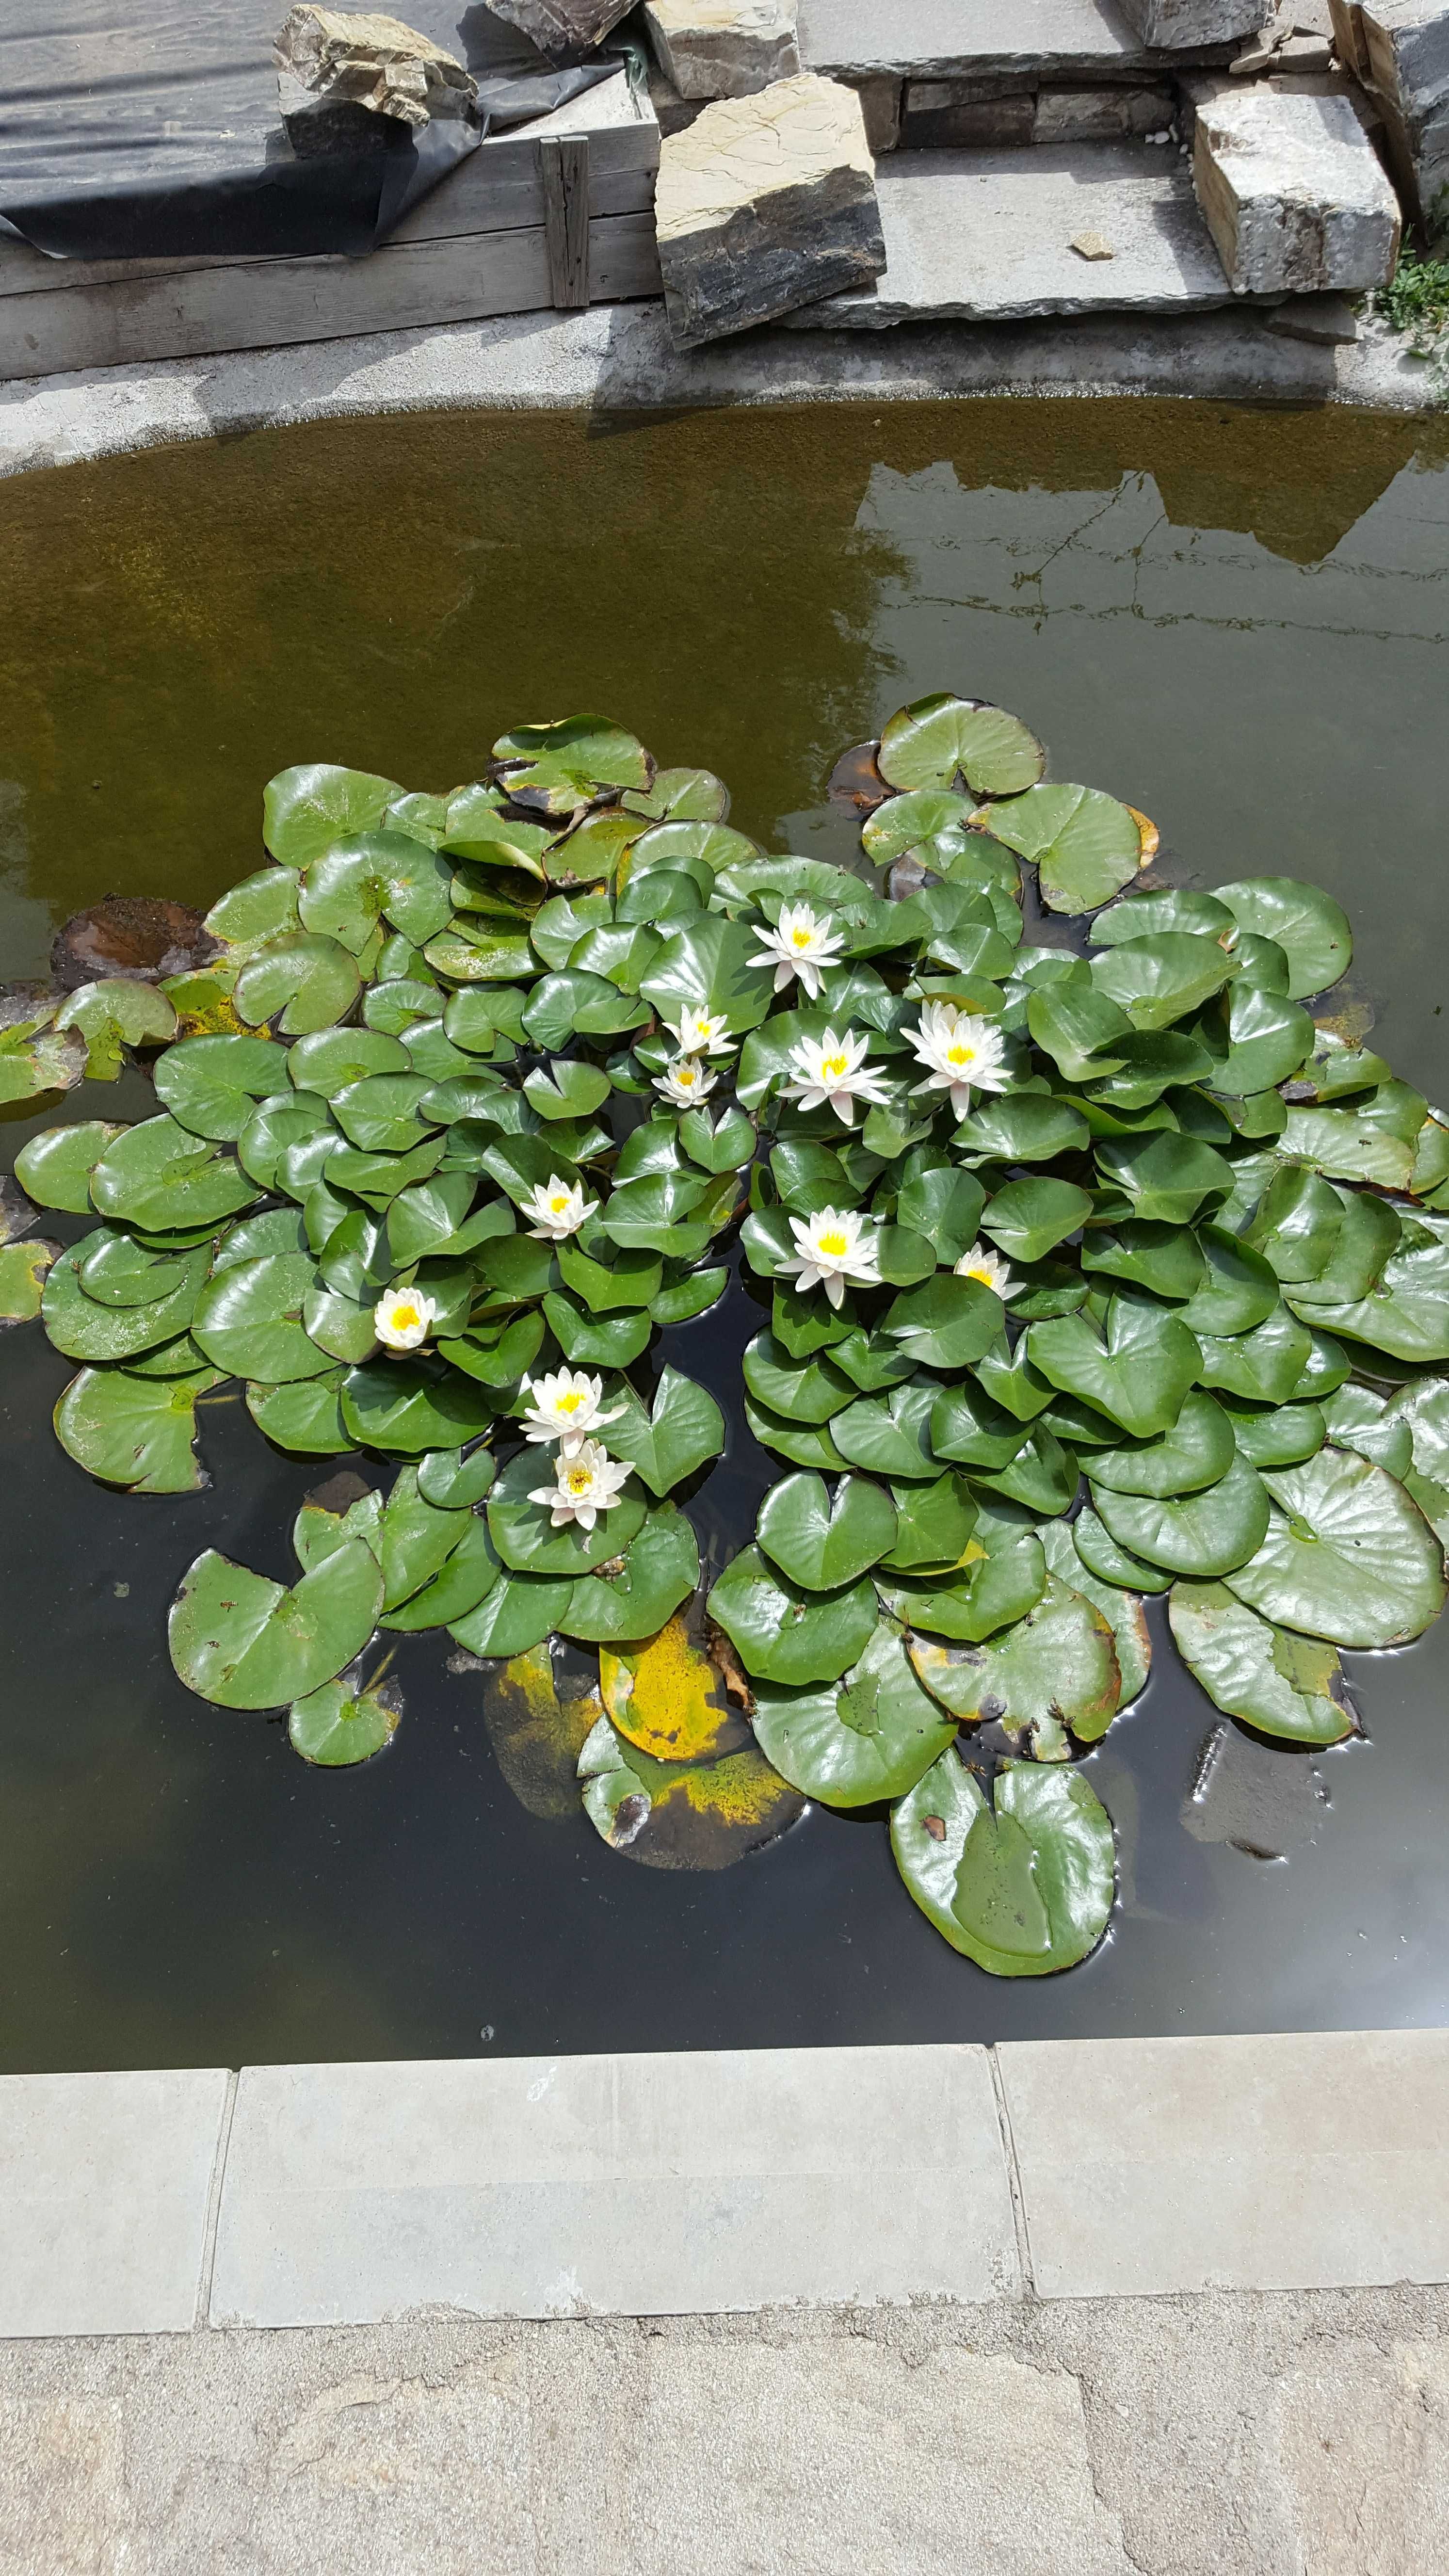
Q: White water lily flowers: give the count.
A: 11